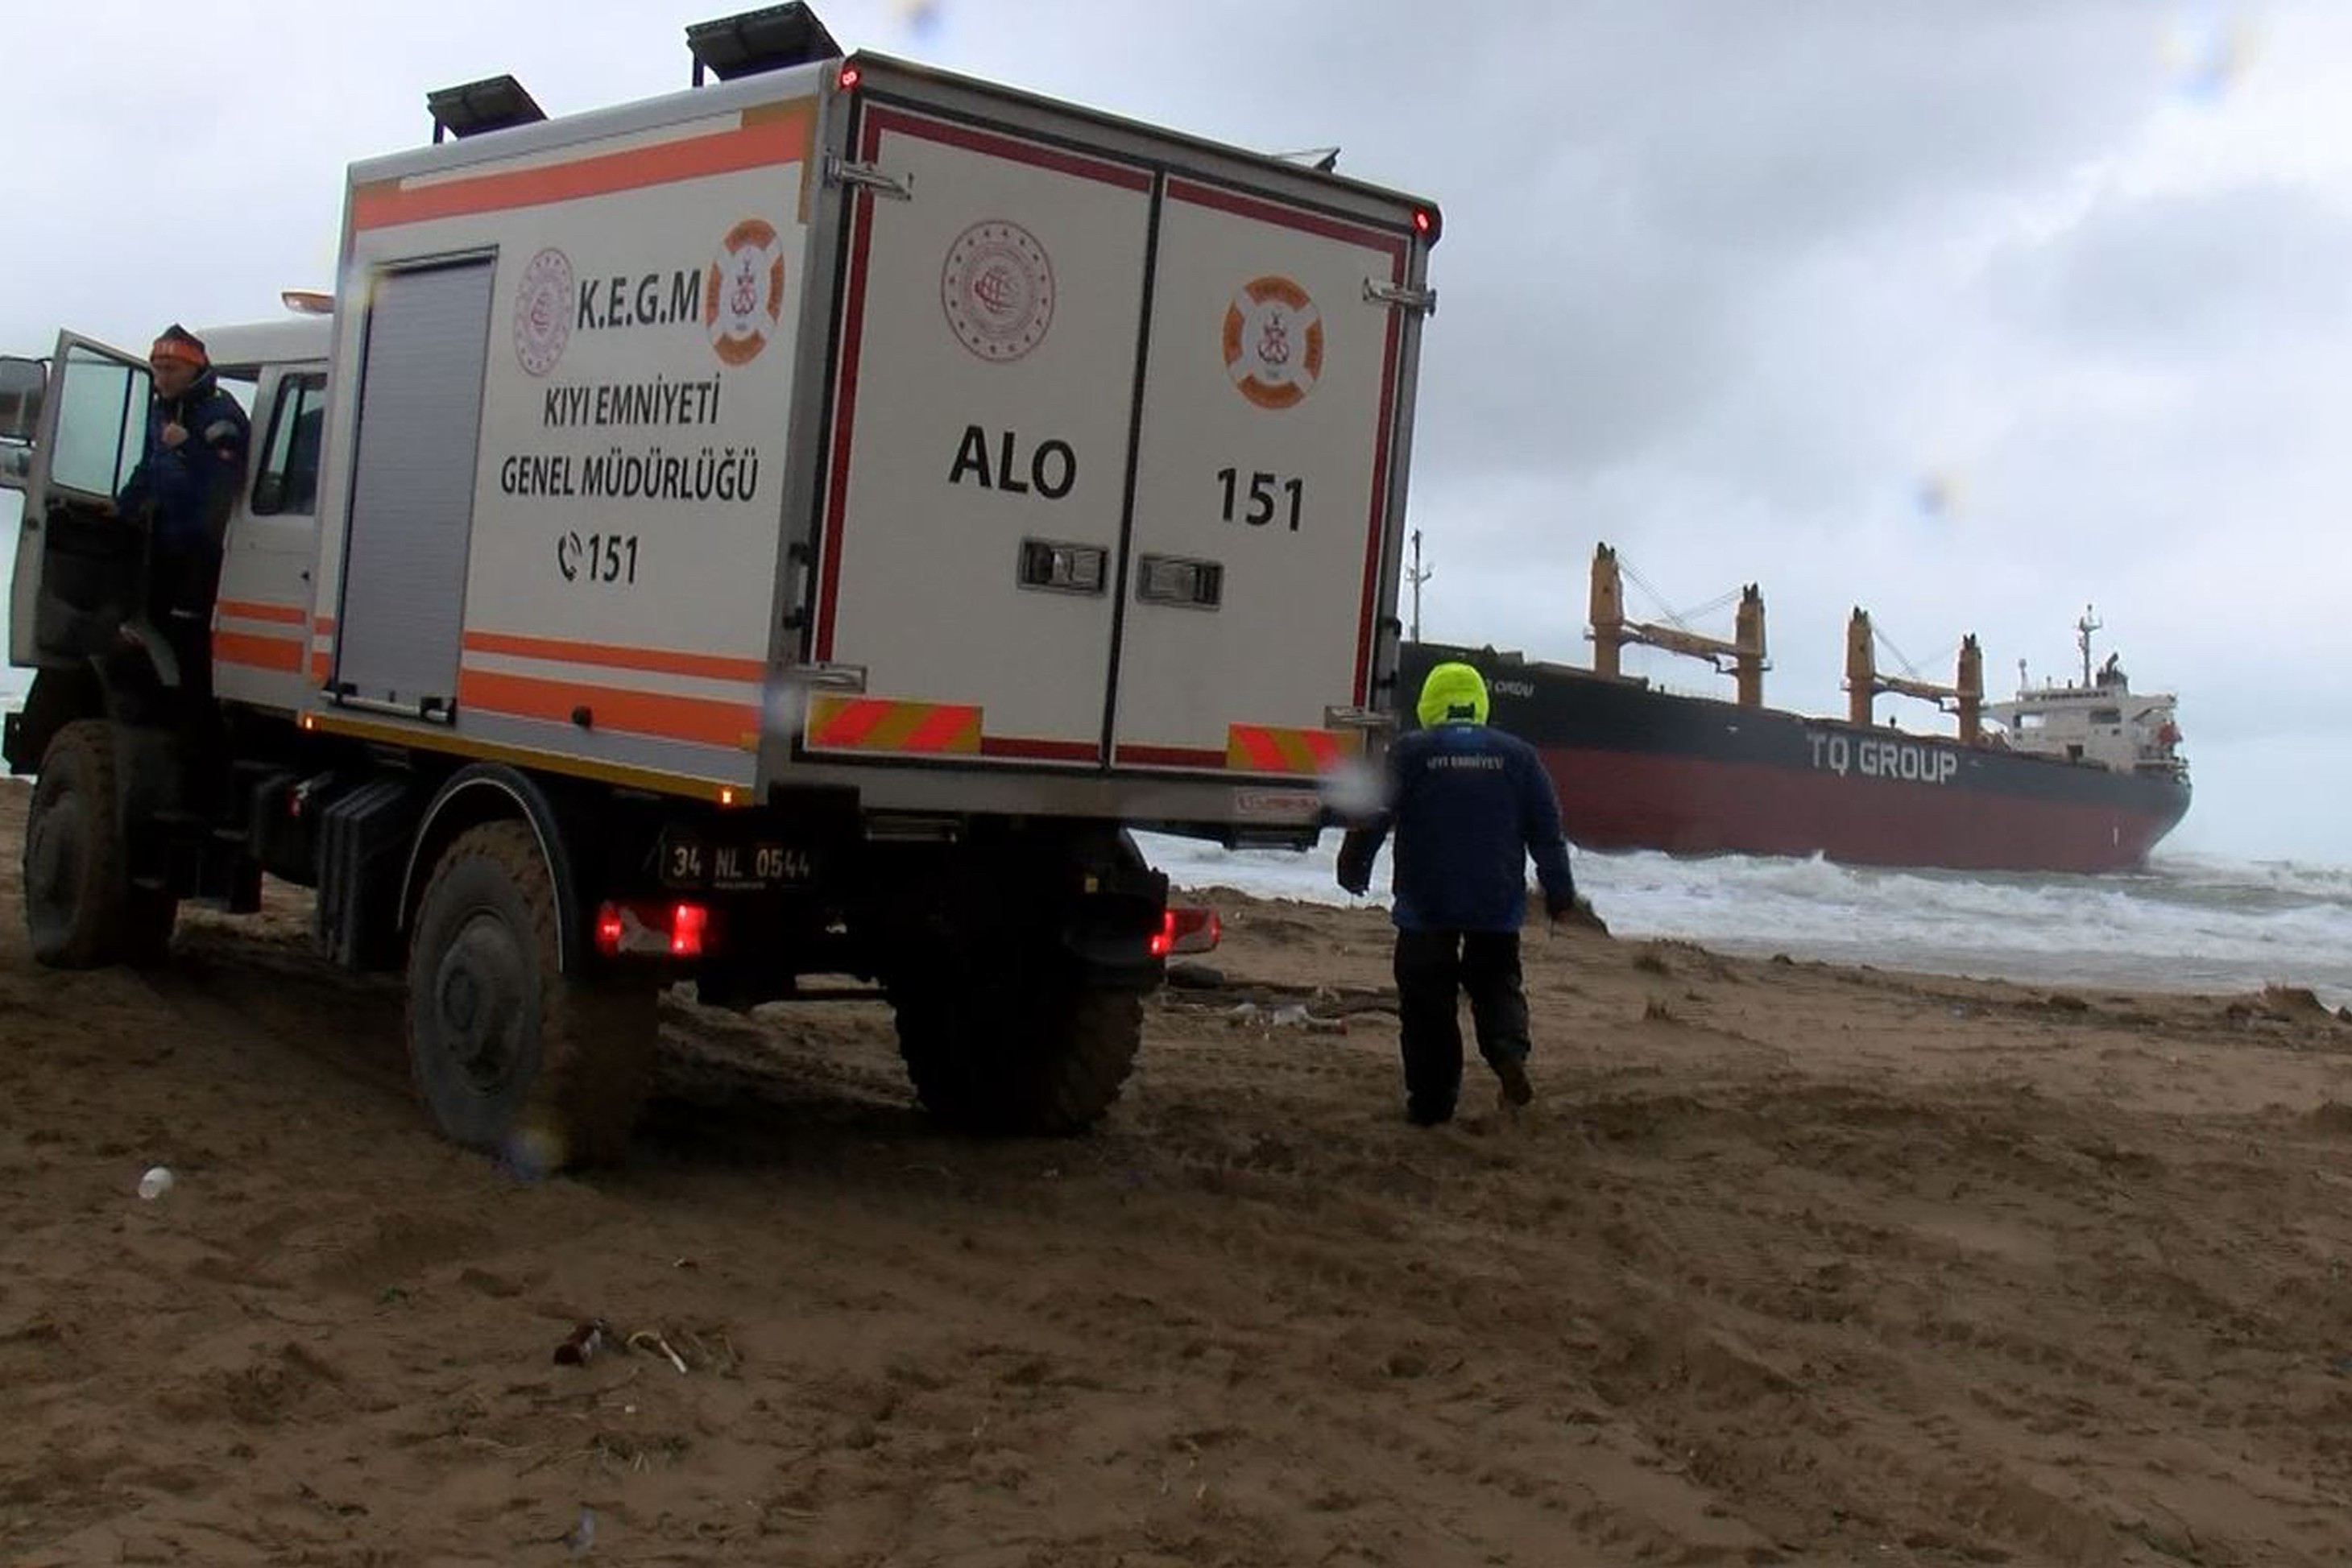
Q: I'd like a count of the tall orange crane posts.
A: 4